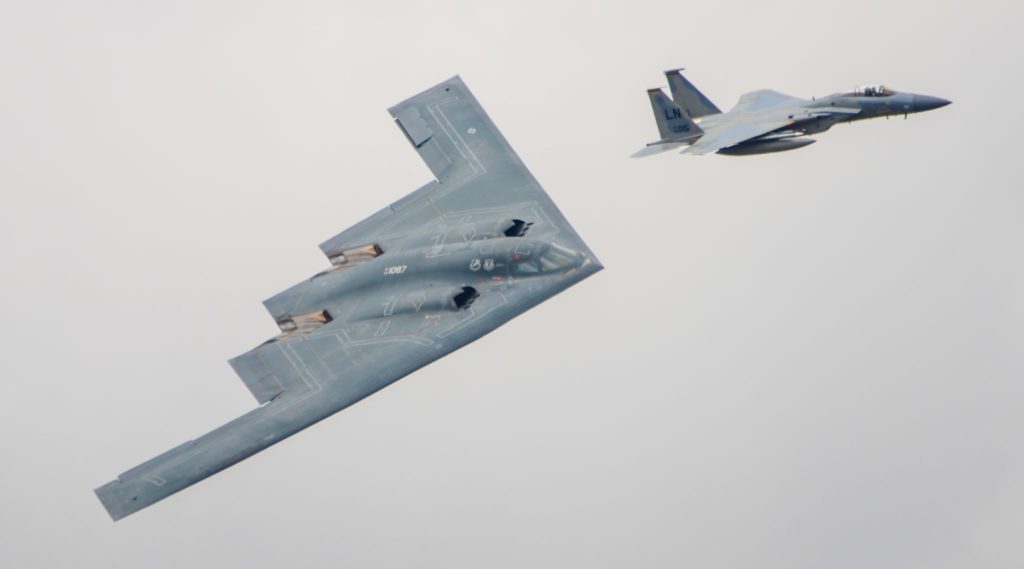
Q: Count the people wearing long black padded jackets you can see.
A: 0